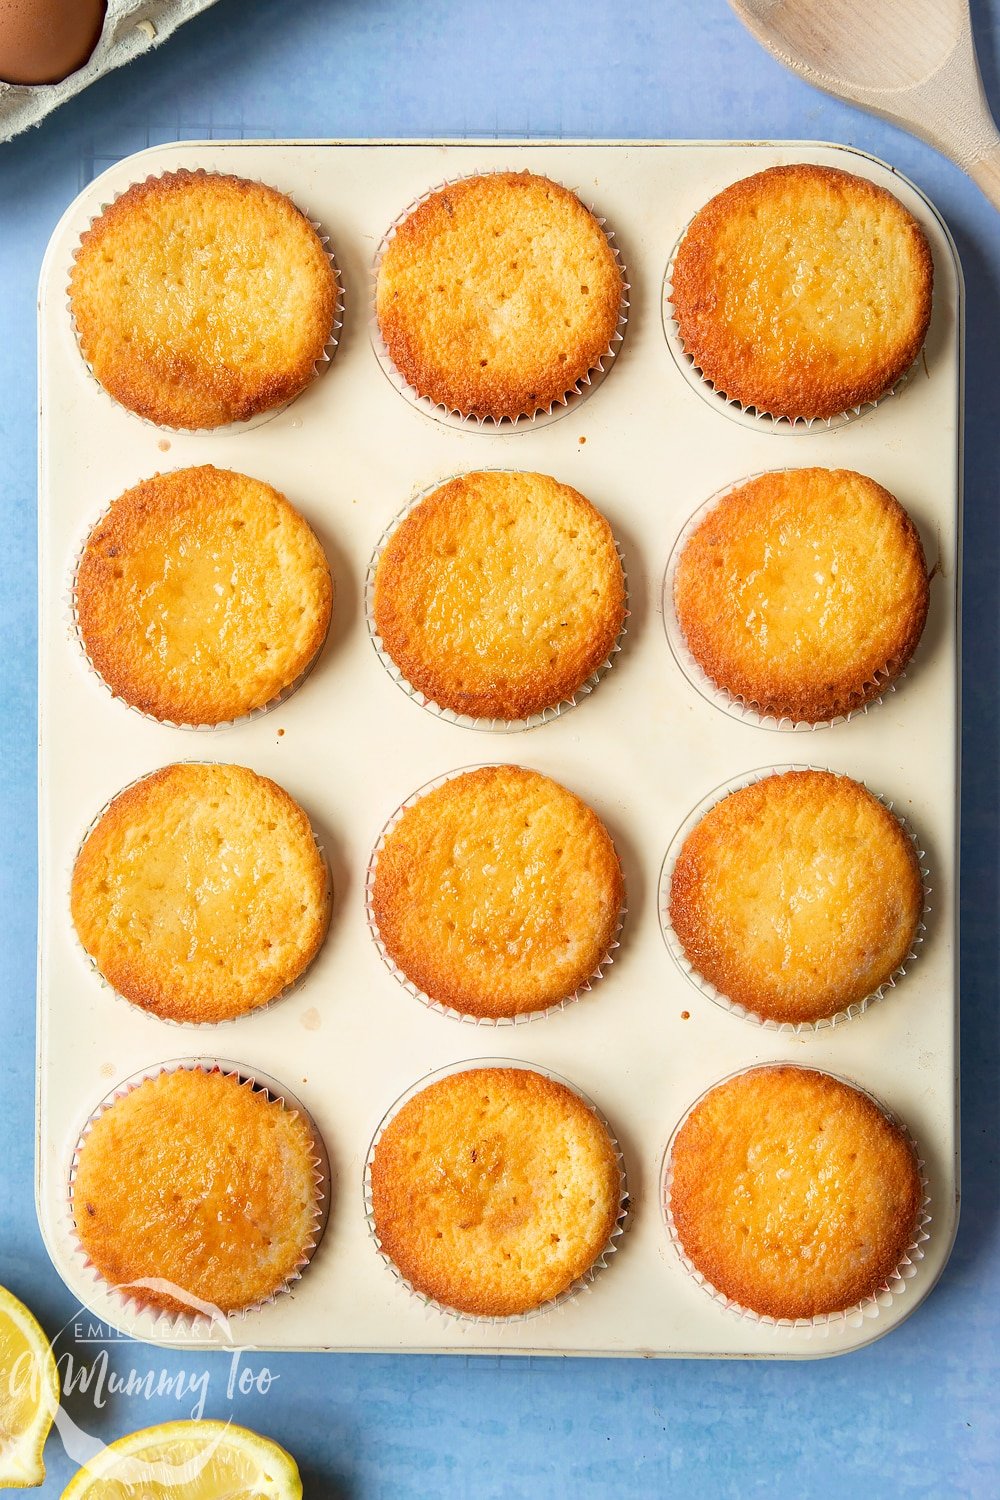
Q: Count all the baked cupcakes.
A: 12